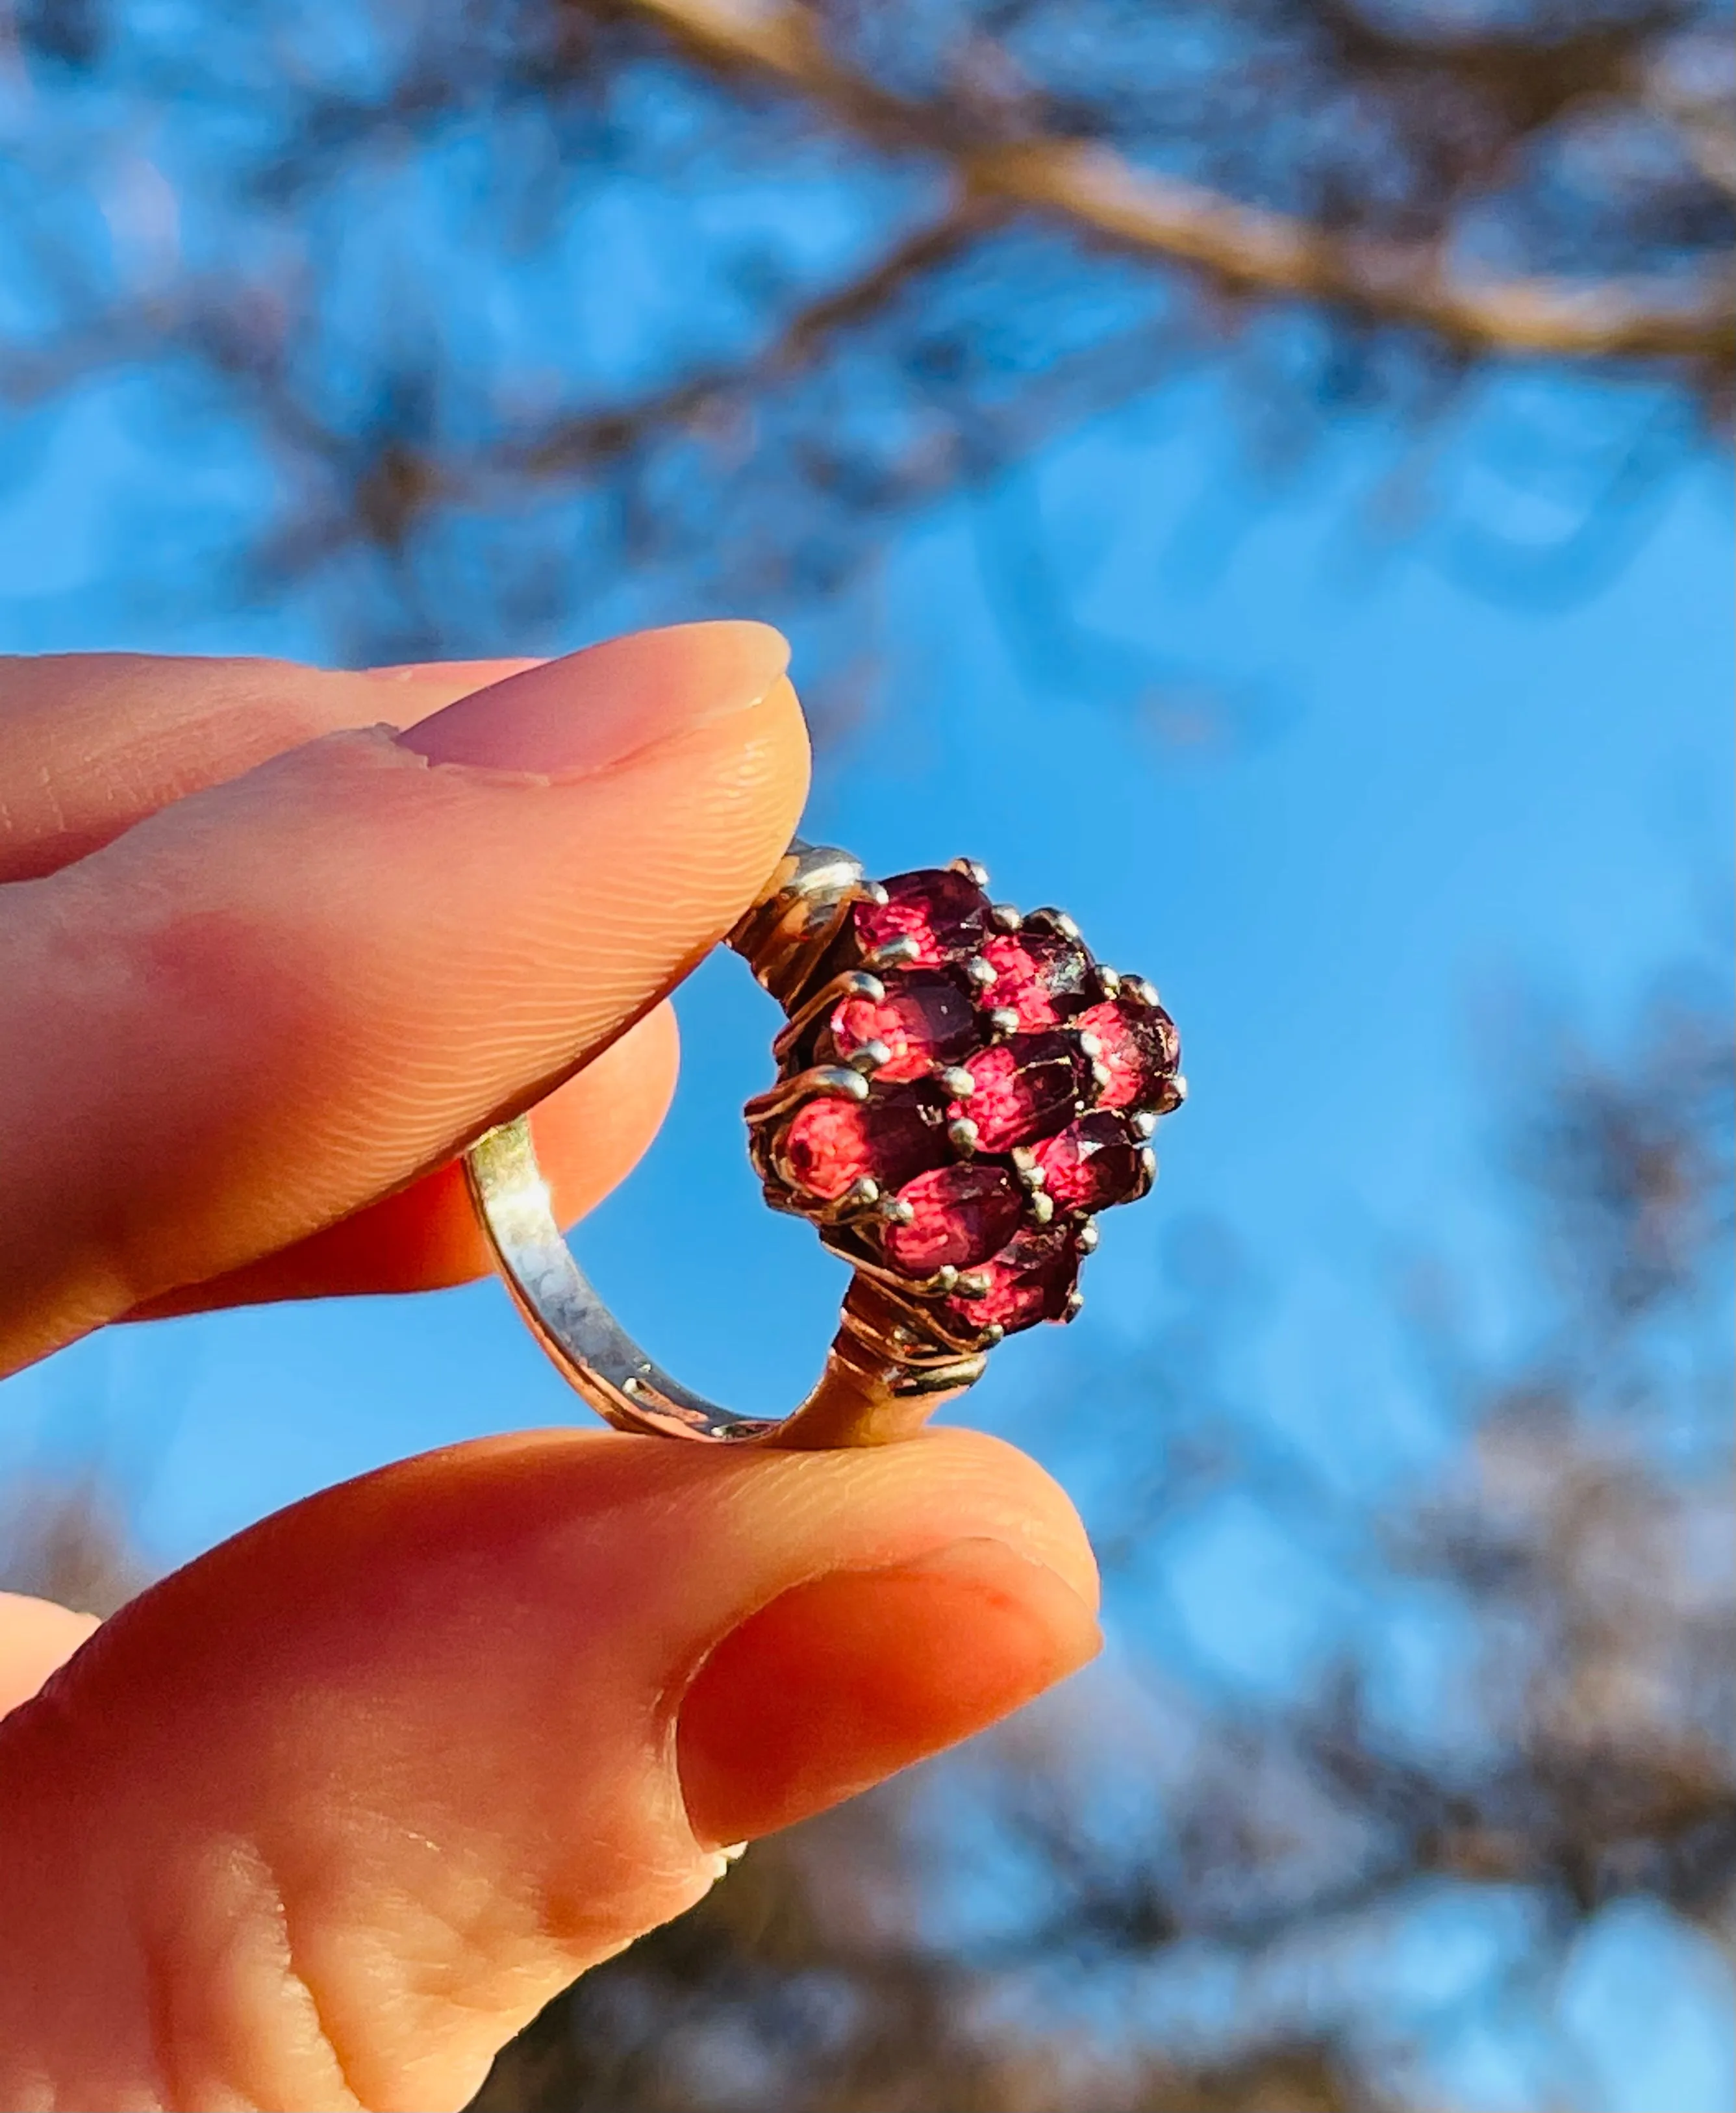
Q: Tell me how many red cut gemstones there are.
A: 9